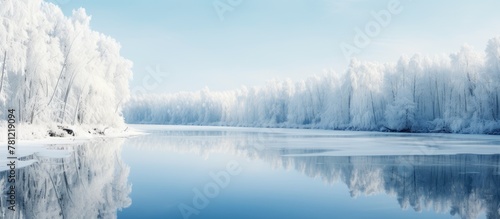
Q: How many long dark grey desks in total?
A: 0